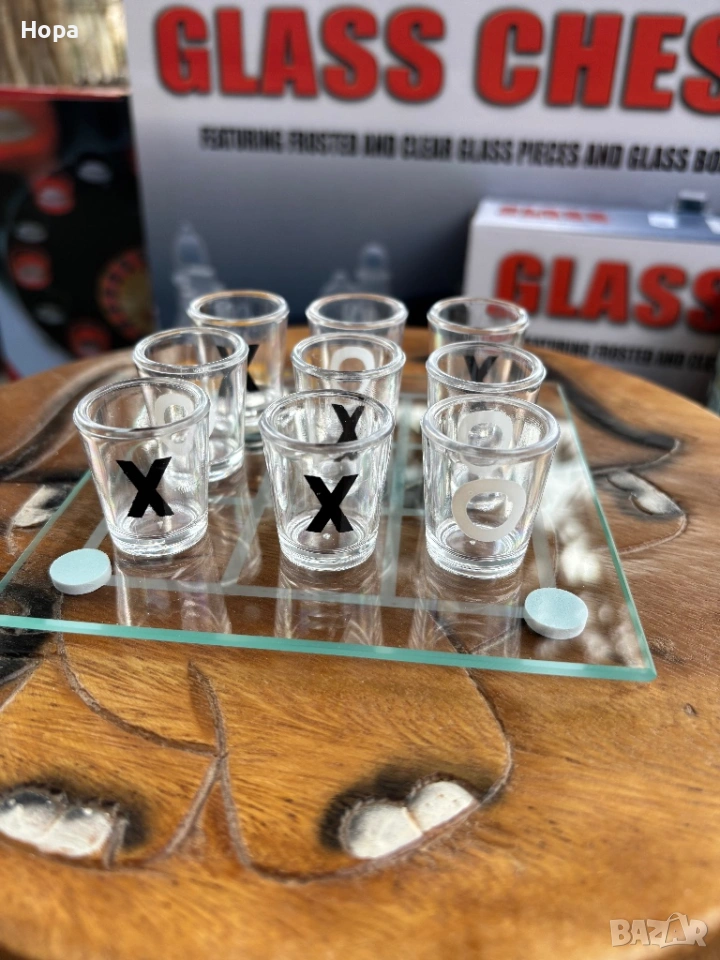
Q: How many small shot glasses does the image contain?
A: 9